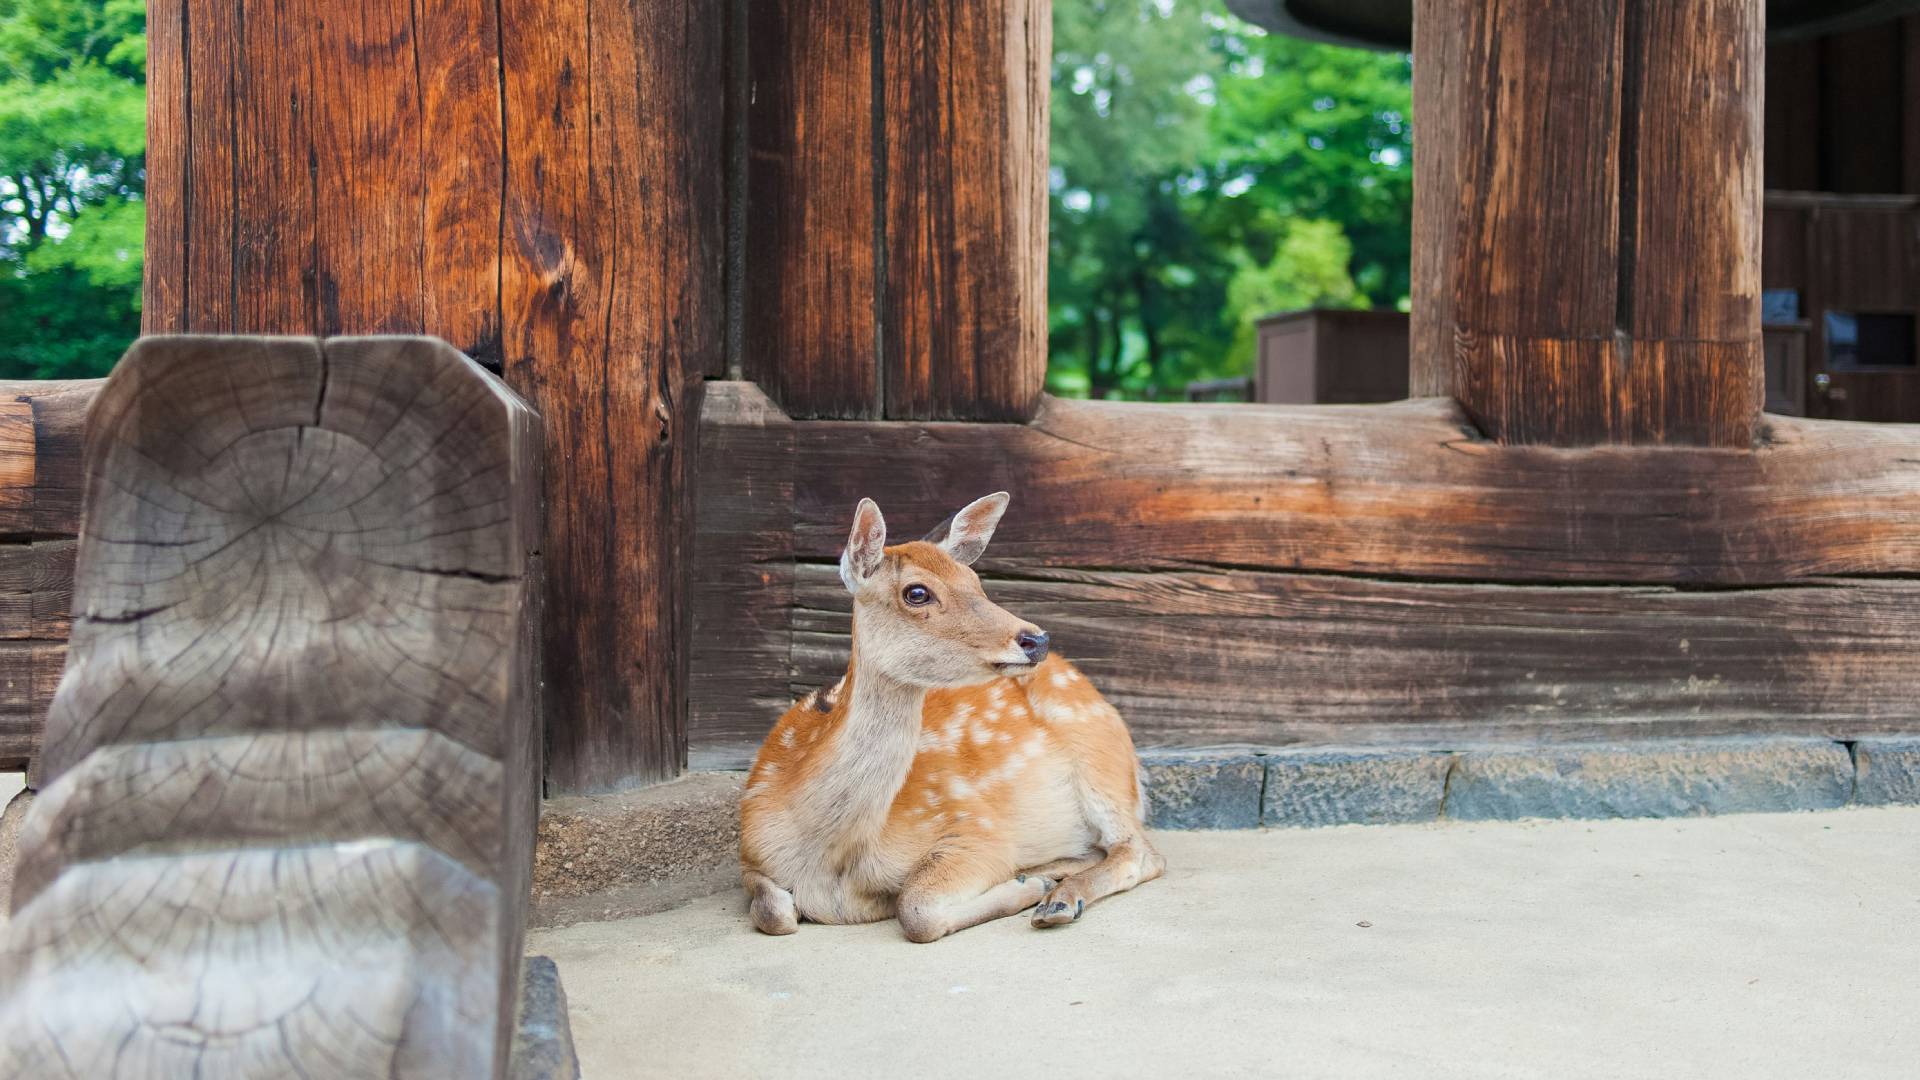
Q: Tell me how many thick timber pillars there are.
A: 3